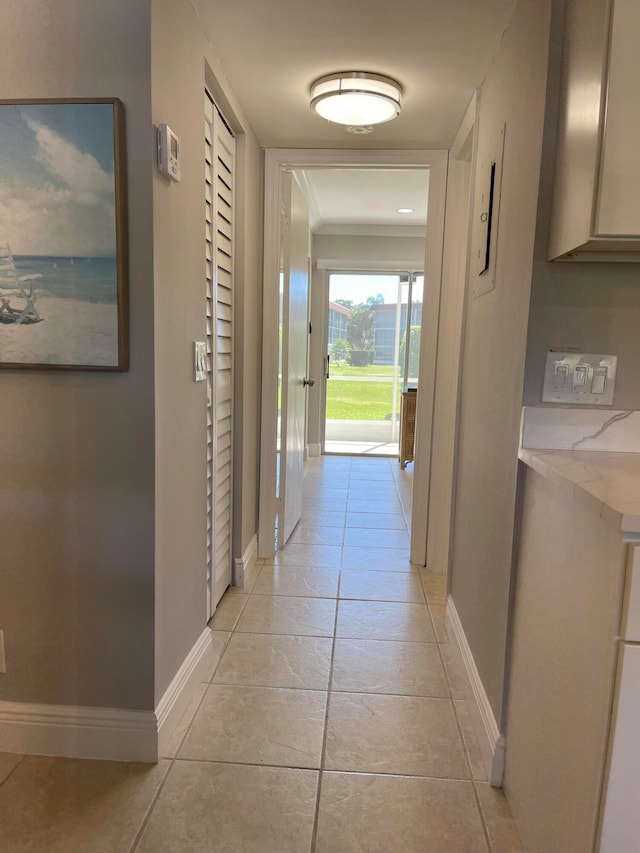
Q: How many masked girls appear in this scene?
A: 0